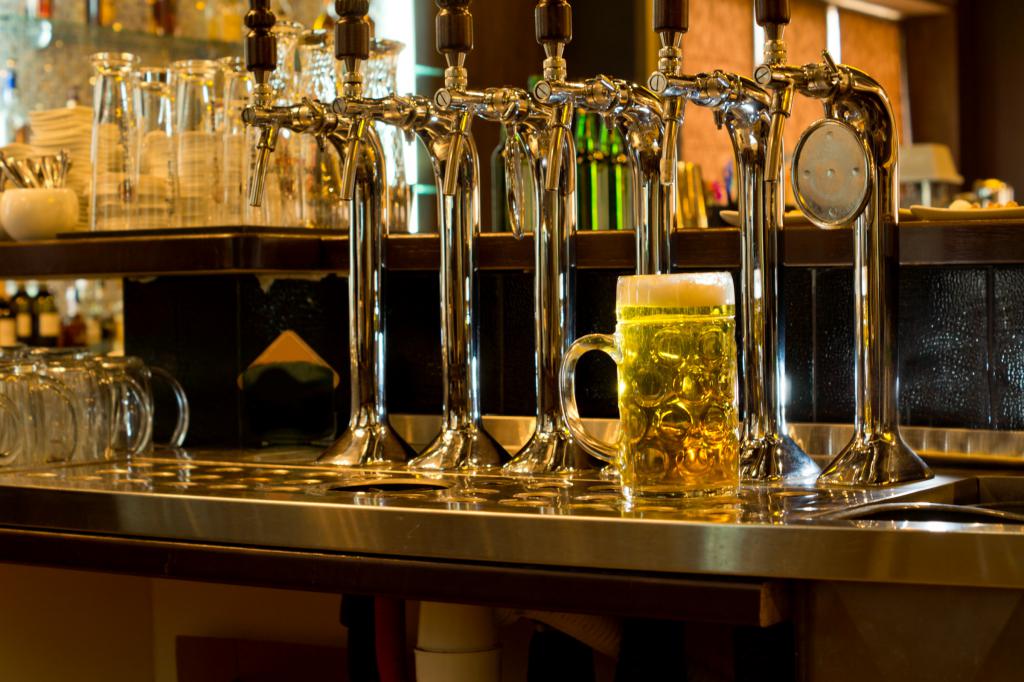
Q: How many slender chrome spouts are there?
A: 6